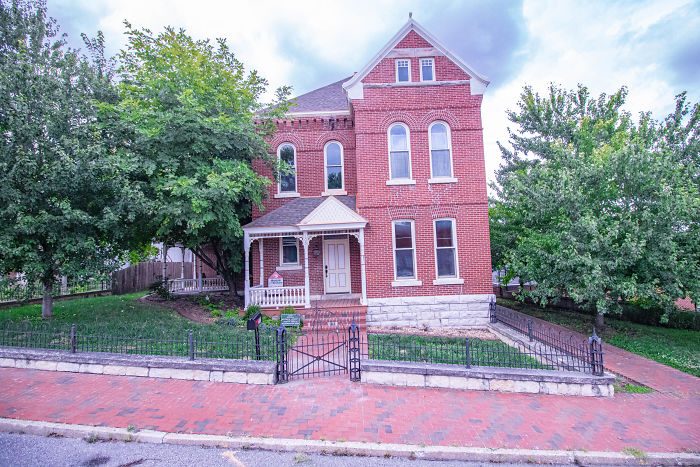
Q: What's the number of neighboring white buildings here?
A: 1